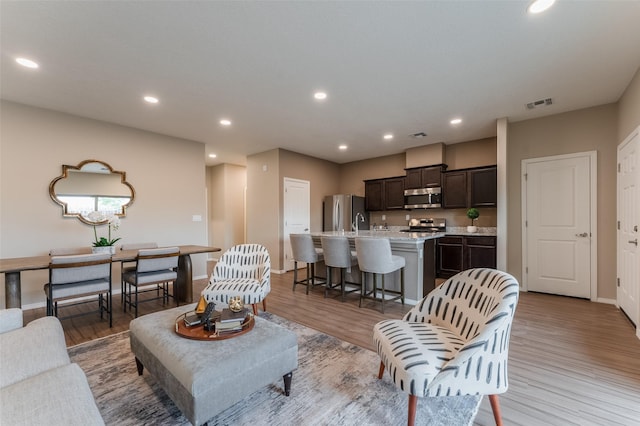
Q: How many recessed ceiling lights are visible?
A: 9